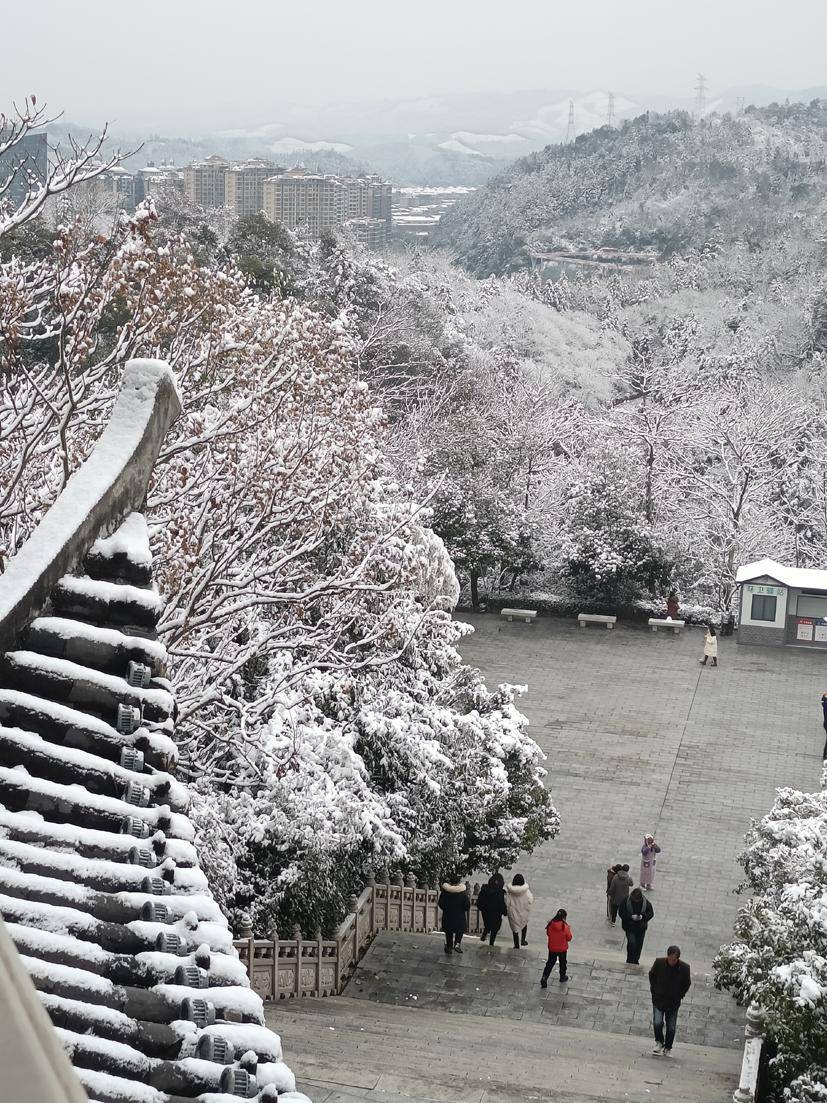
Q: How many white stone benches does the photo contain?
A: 3